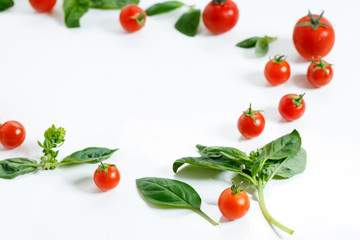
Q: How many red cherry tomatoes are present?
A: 11